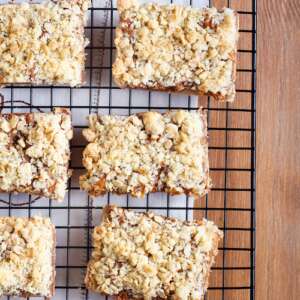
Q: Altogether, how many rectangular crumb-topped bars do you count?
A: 6